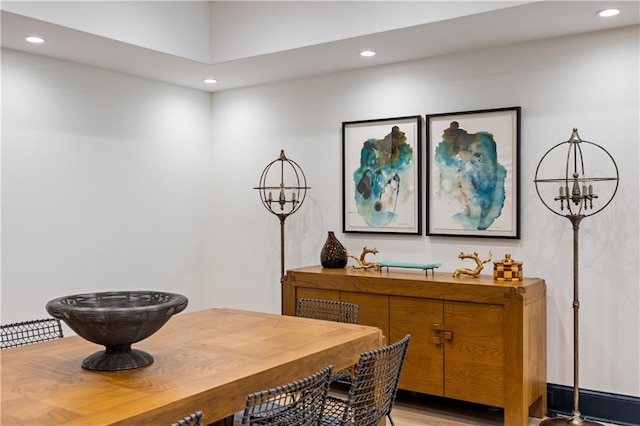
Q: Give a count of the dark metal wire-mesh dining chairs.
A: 5